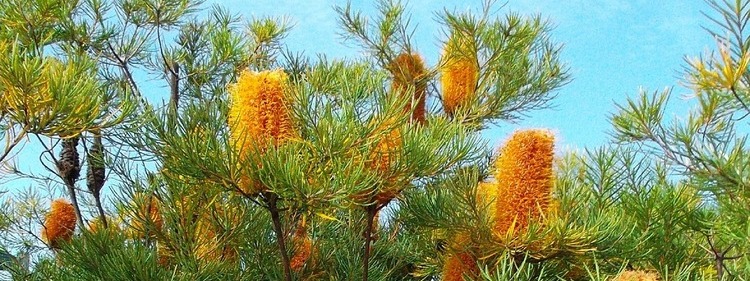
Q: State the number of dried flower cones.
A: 2